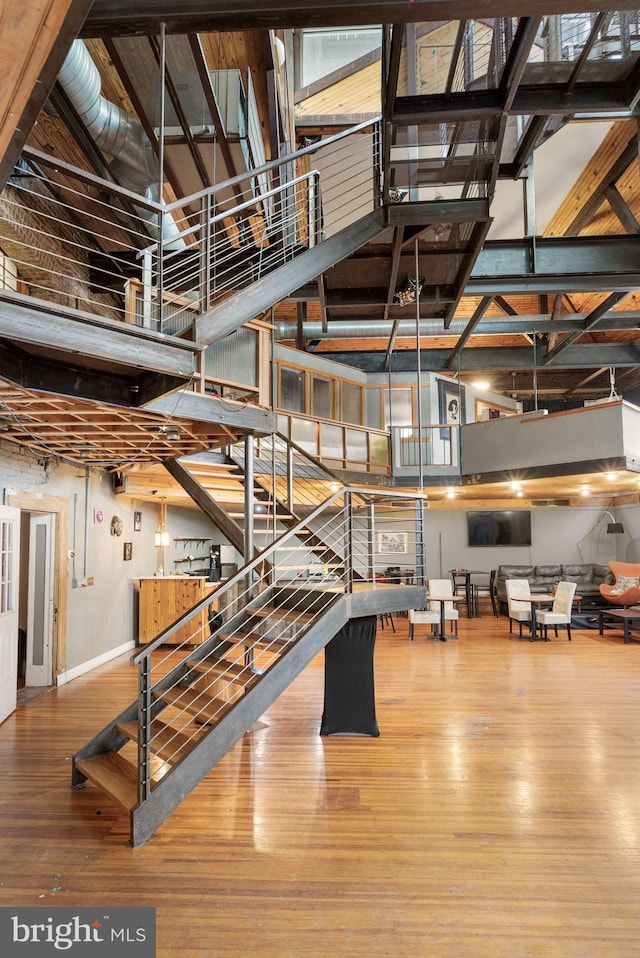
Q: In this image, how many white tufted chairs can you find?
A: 4